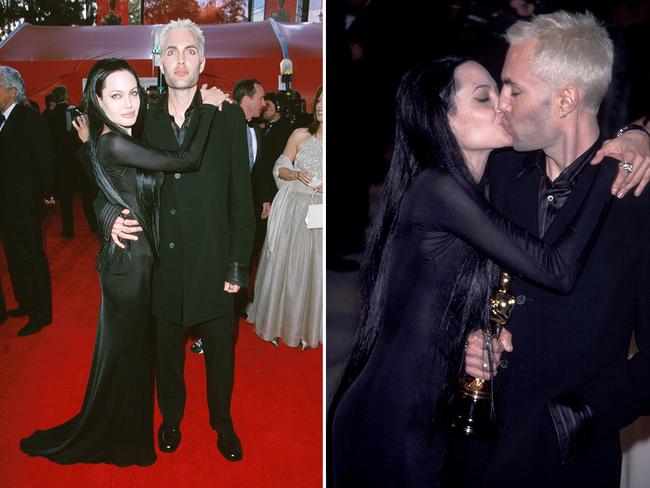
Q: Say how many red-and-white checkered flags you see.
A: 0